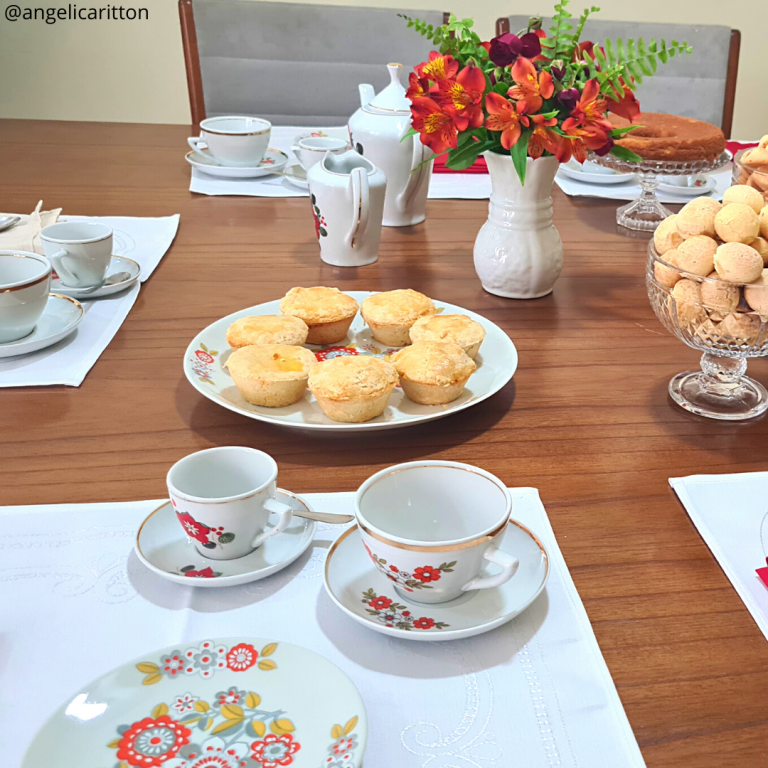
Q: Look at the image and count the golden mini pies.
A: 7